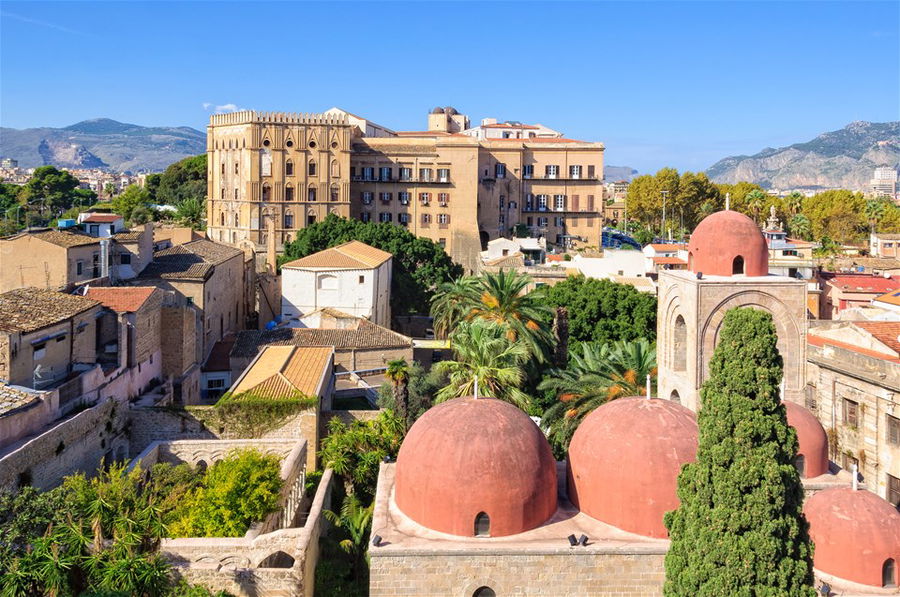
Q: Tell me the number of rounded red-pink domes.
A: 5